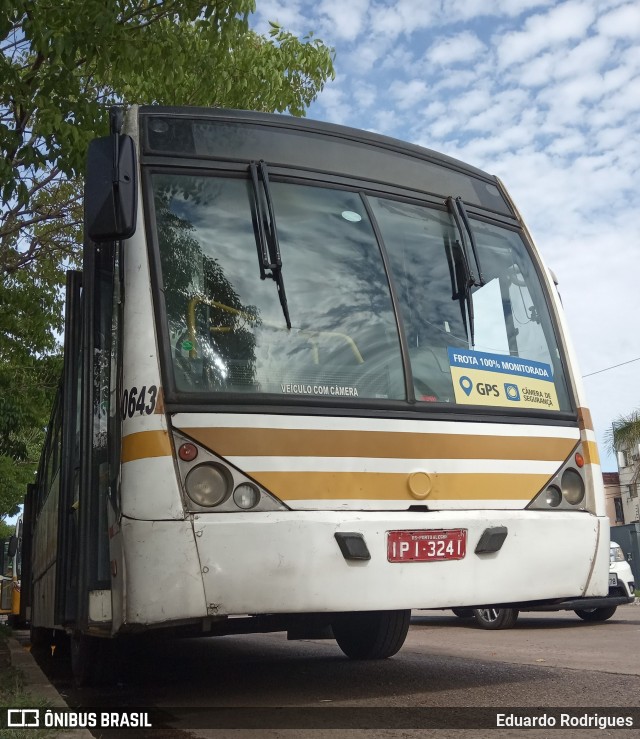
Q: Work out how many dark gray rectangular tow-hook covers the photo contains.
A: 2